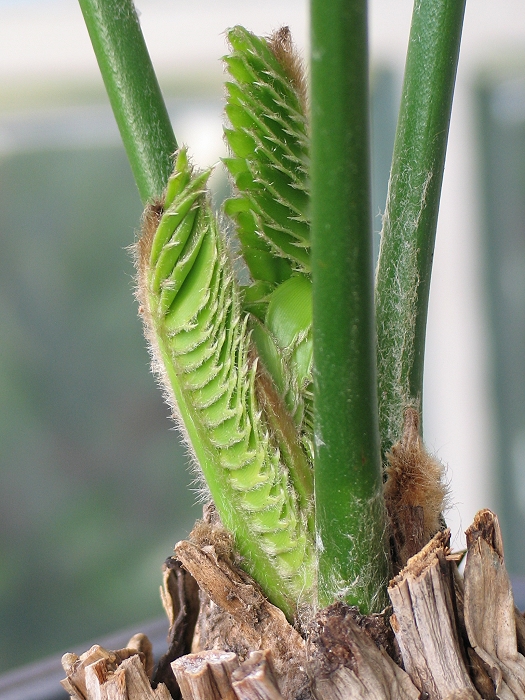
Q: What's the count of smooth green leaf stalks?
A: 3